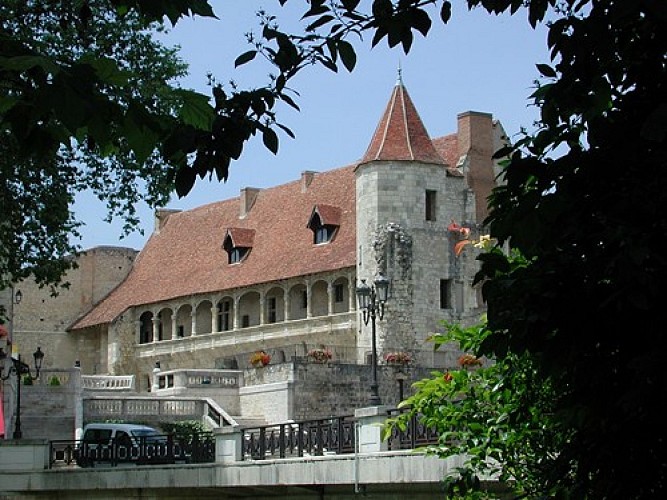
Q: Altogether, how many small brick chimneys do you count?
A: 3